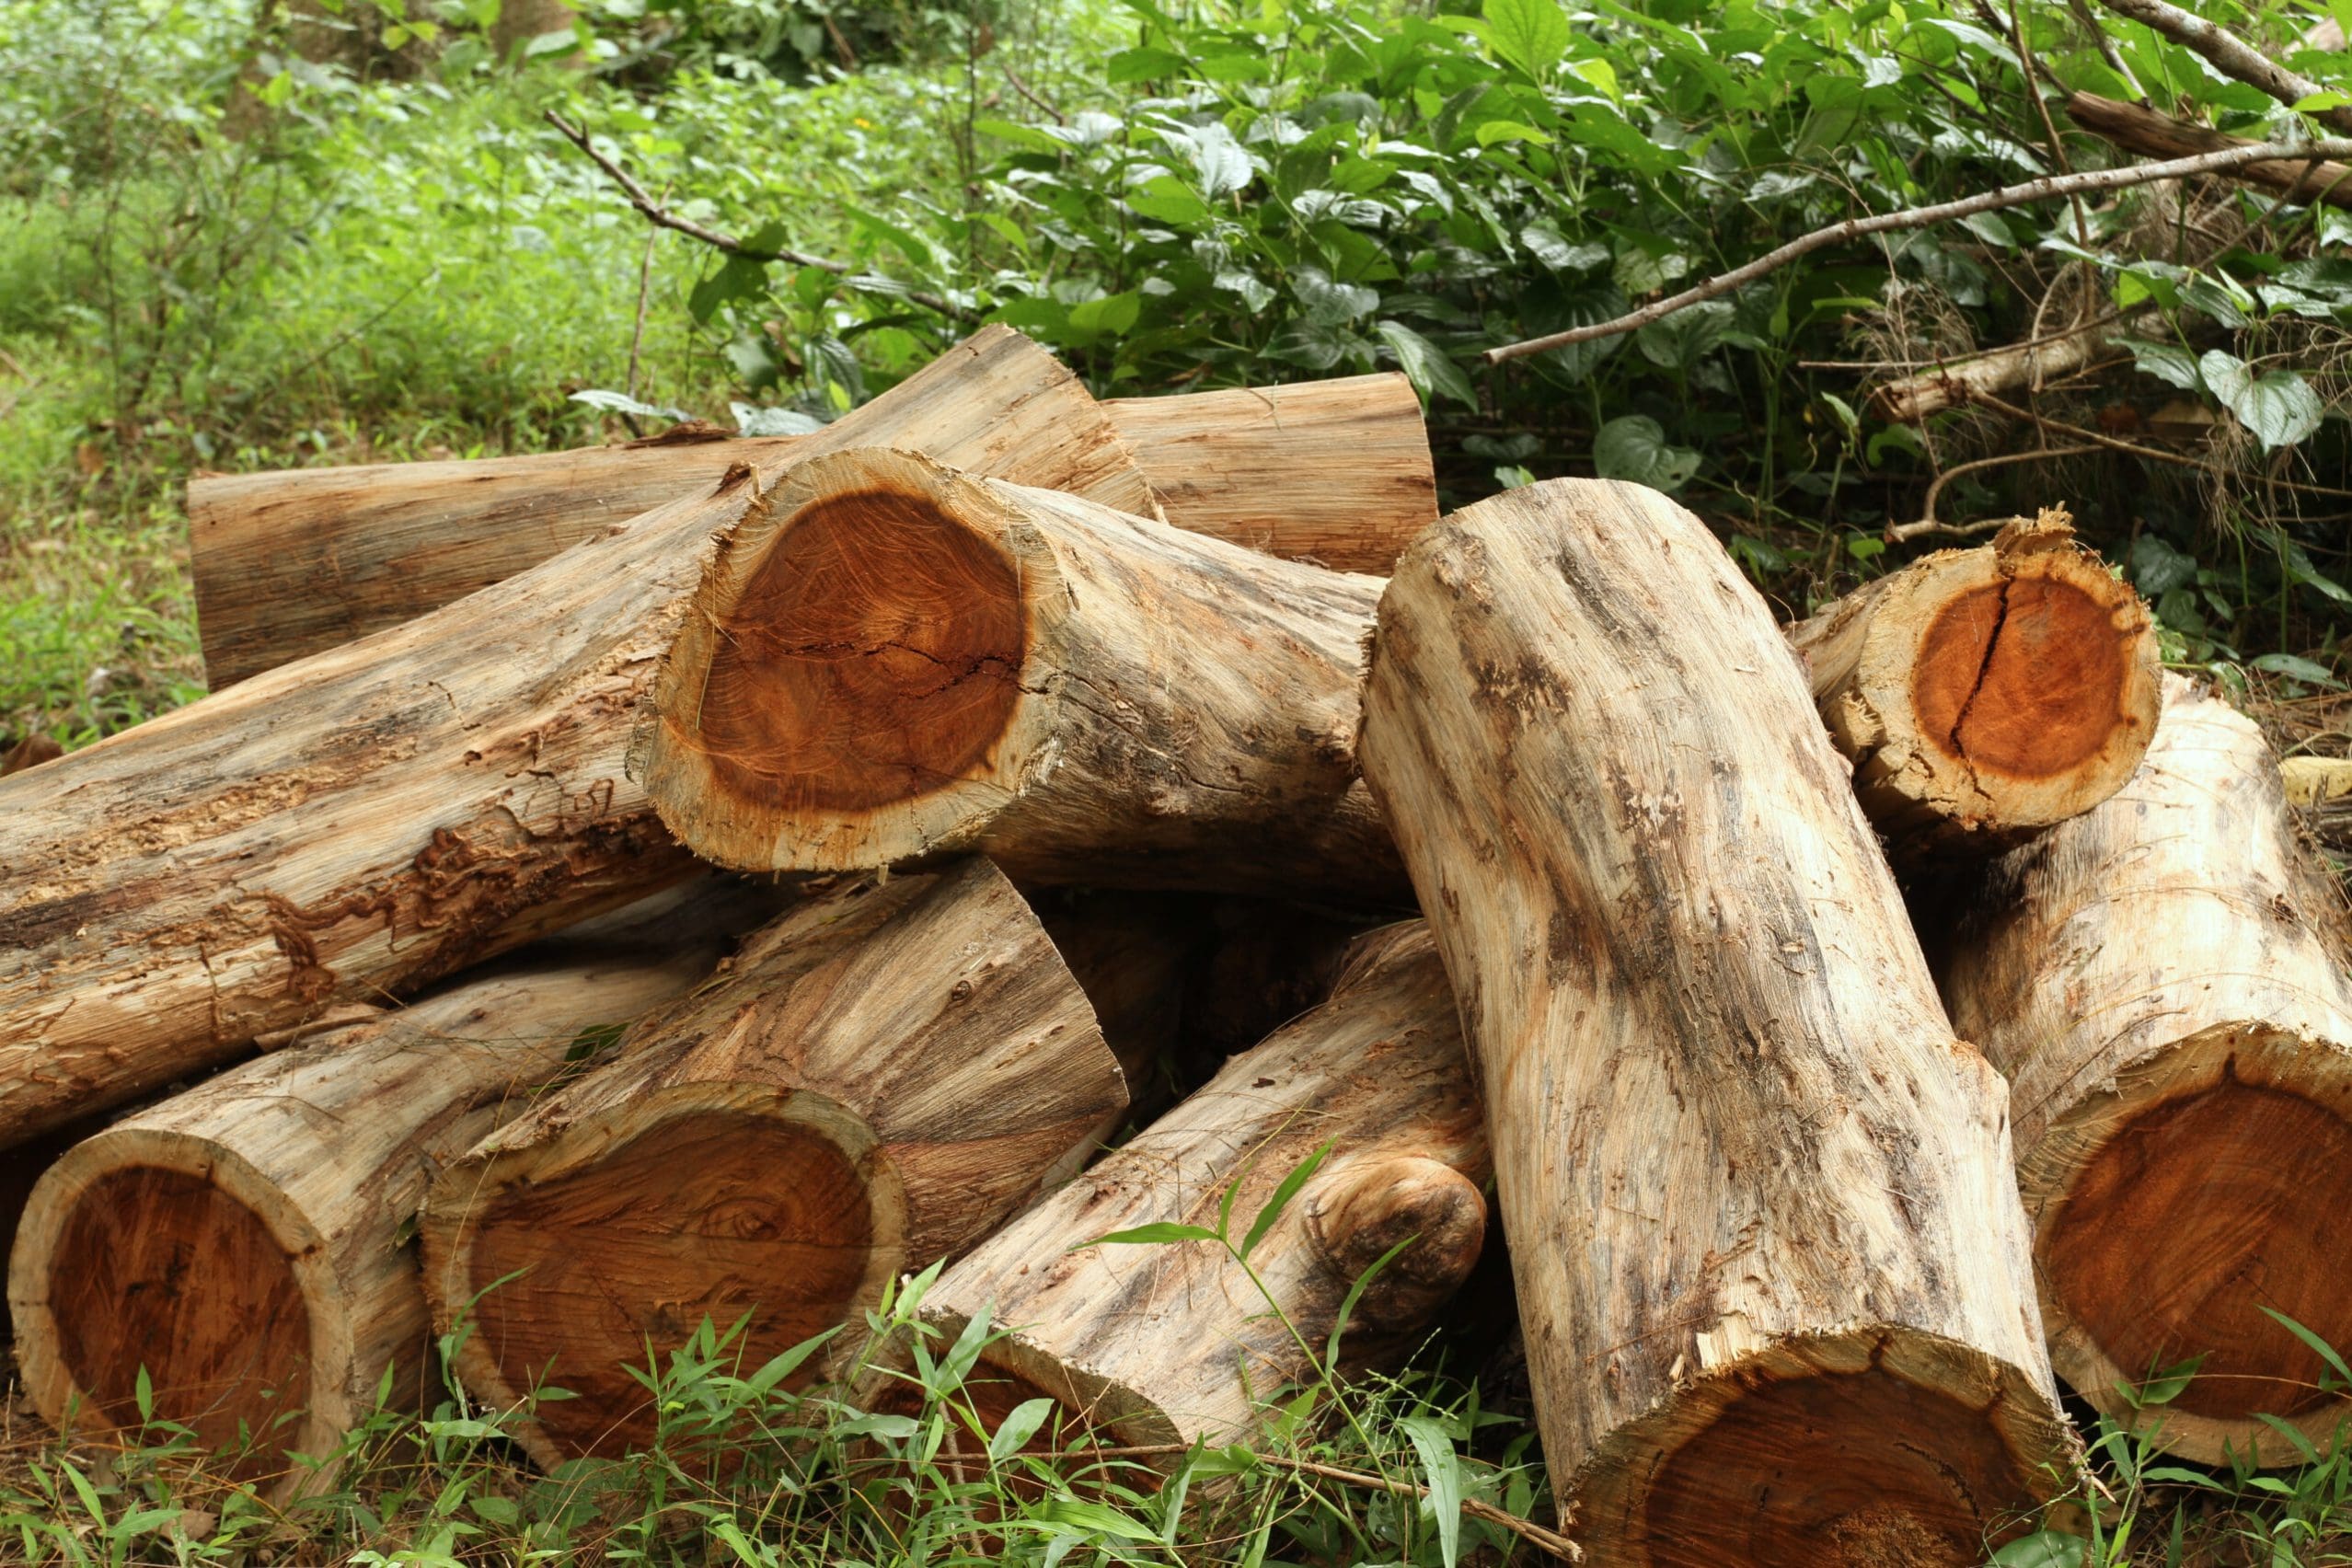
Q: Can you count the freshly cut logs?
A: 9